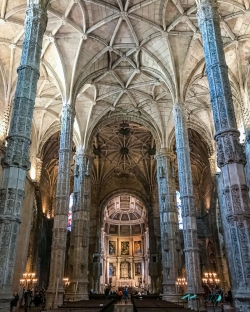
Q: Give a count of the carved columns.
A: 6